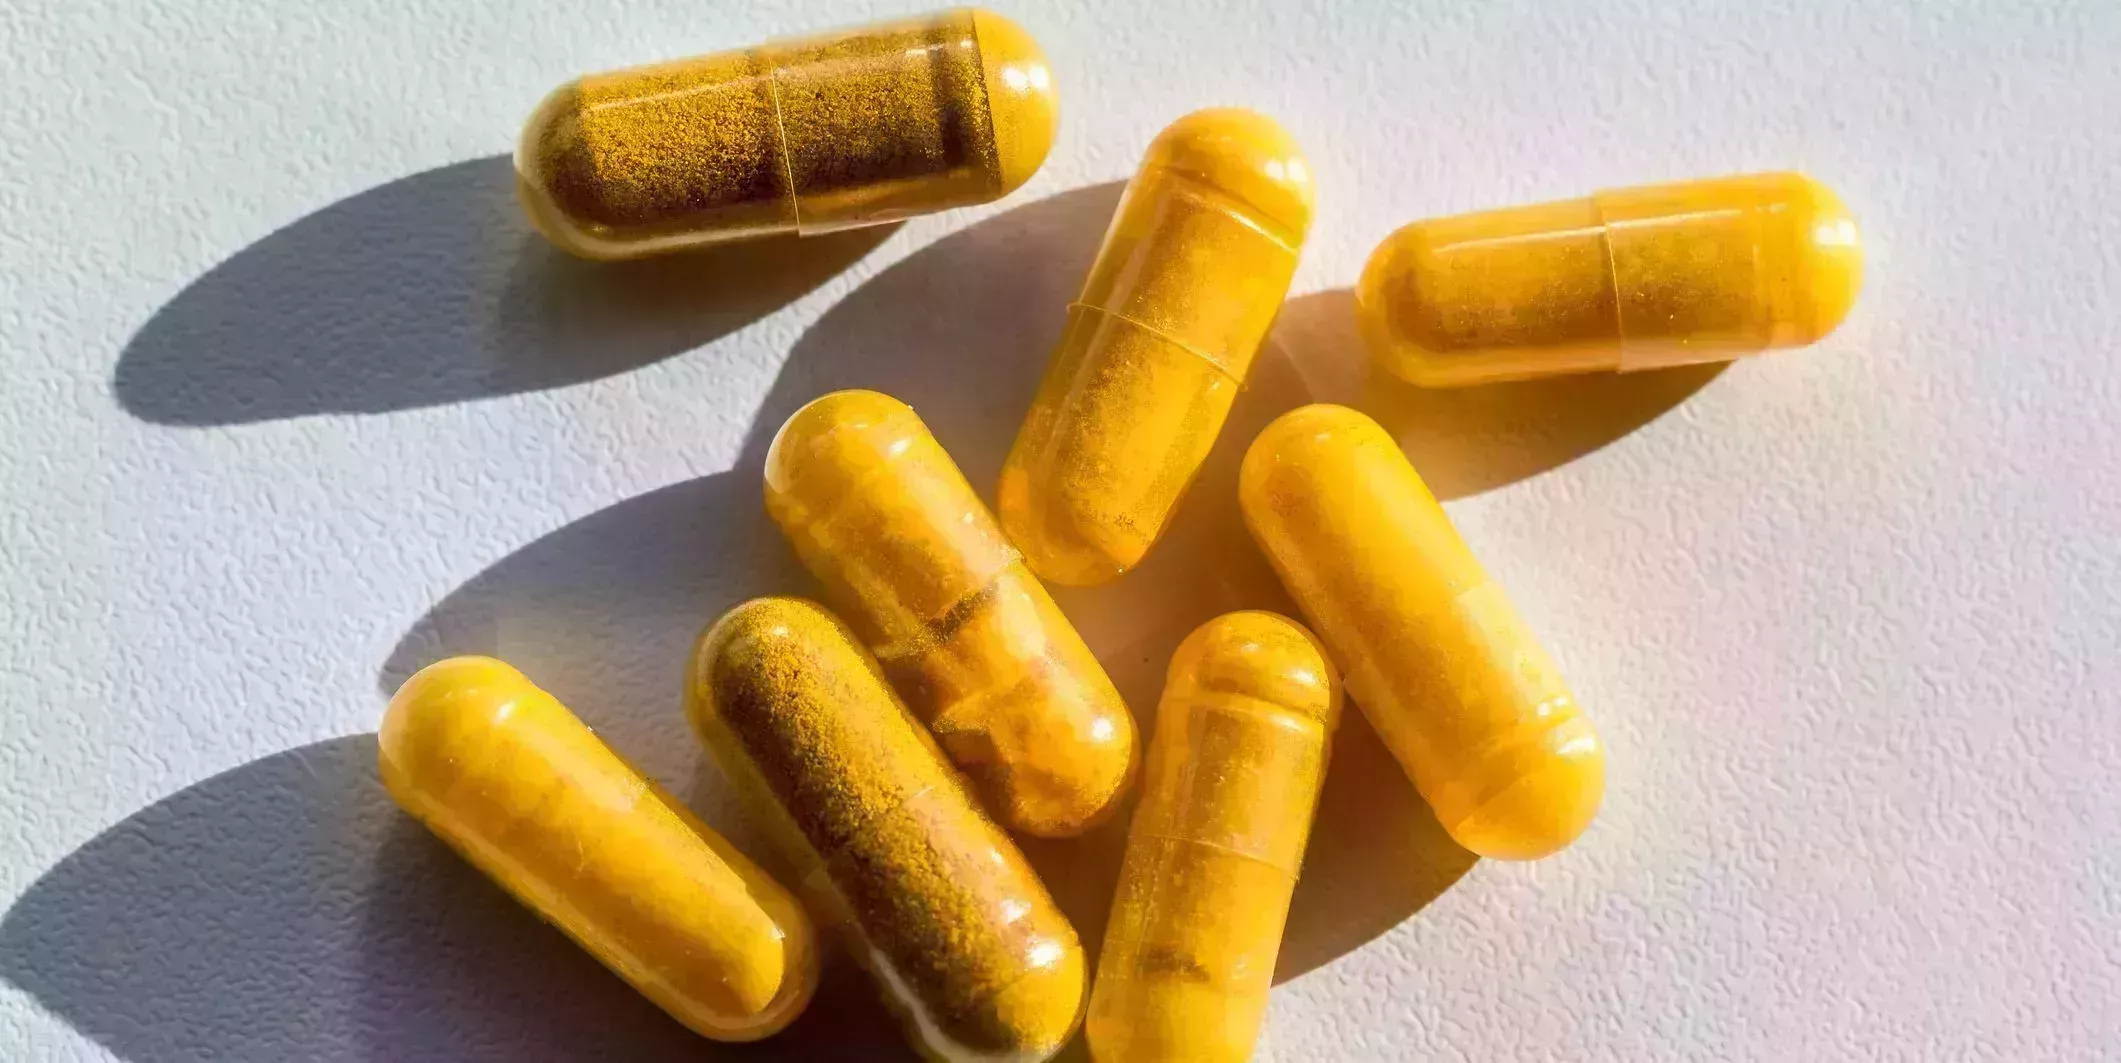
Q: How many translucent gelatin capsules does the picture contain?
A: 8